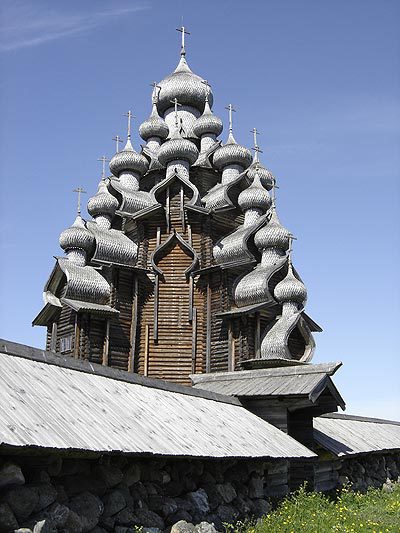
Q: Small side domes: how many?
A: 11